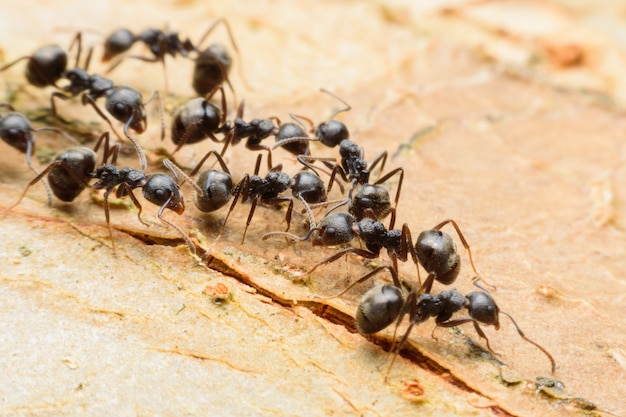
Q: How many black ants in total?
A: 9